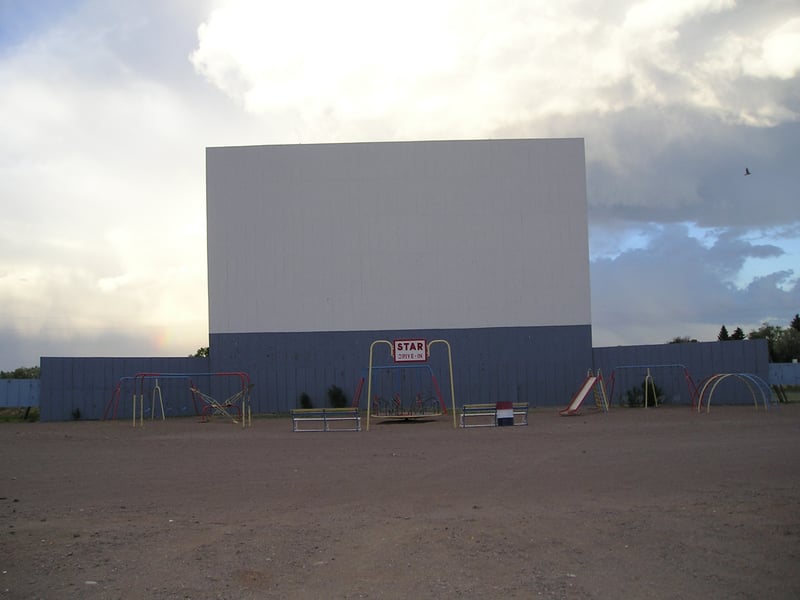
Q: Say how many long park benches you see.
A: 2